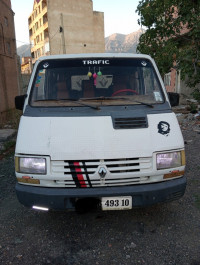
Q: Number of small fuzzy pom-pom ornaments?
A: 3